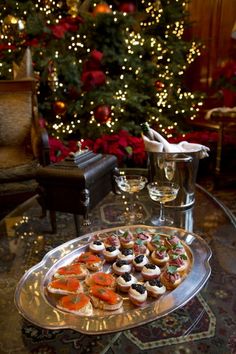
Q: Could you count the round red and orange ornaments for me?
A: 5